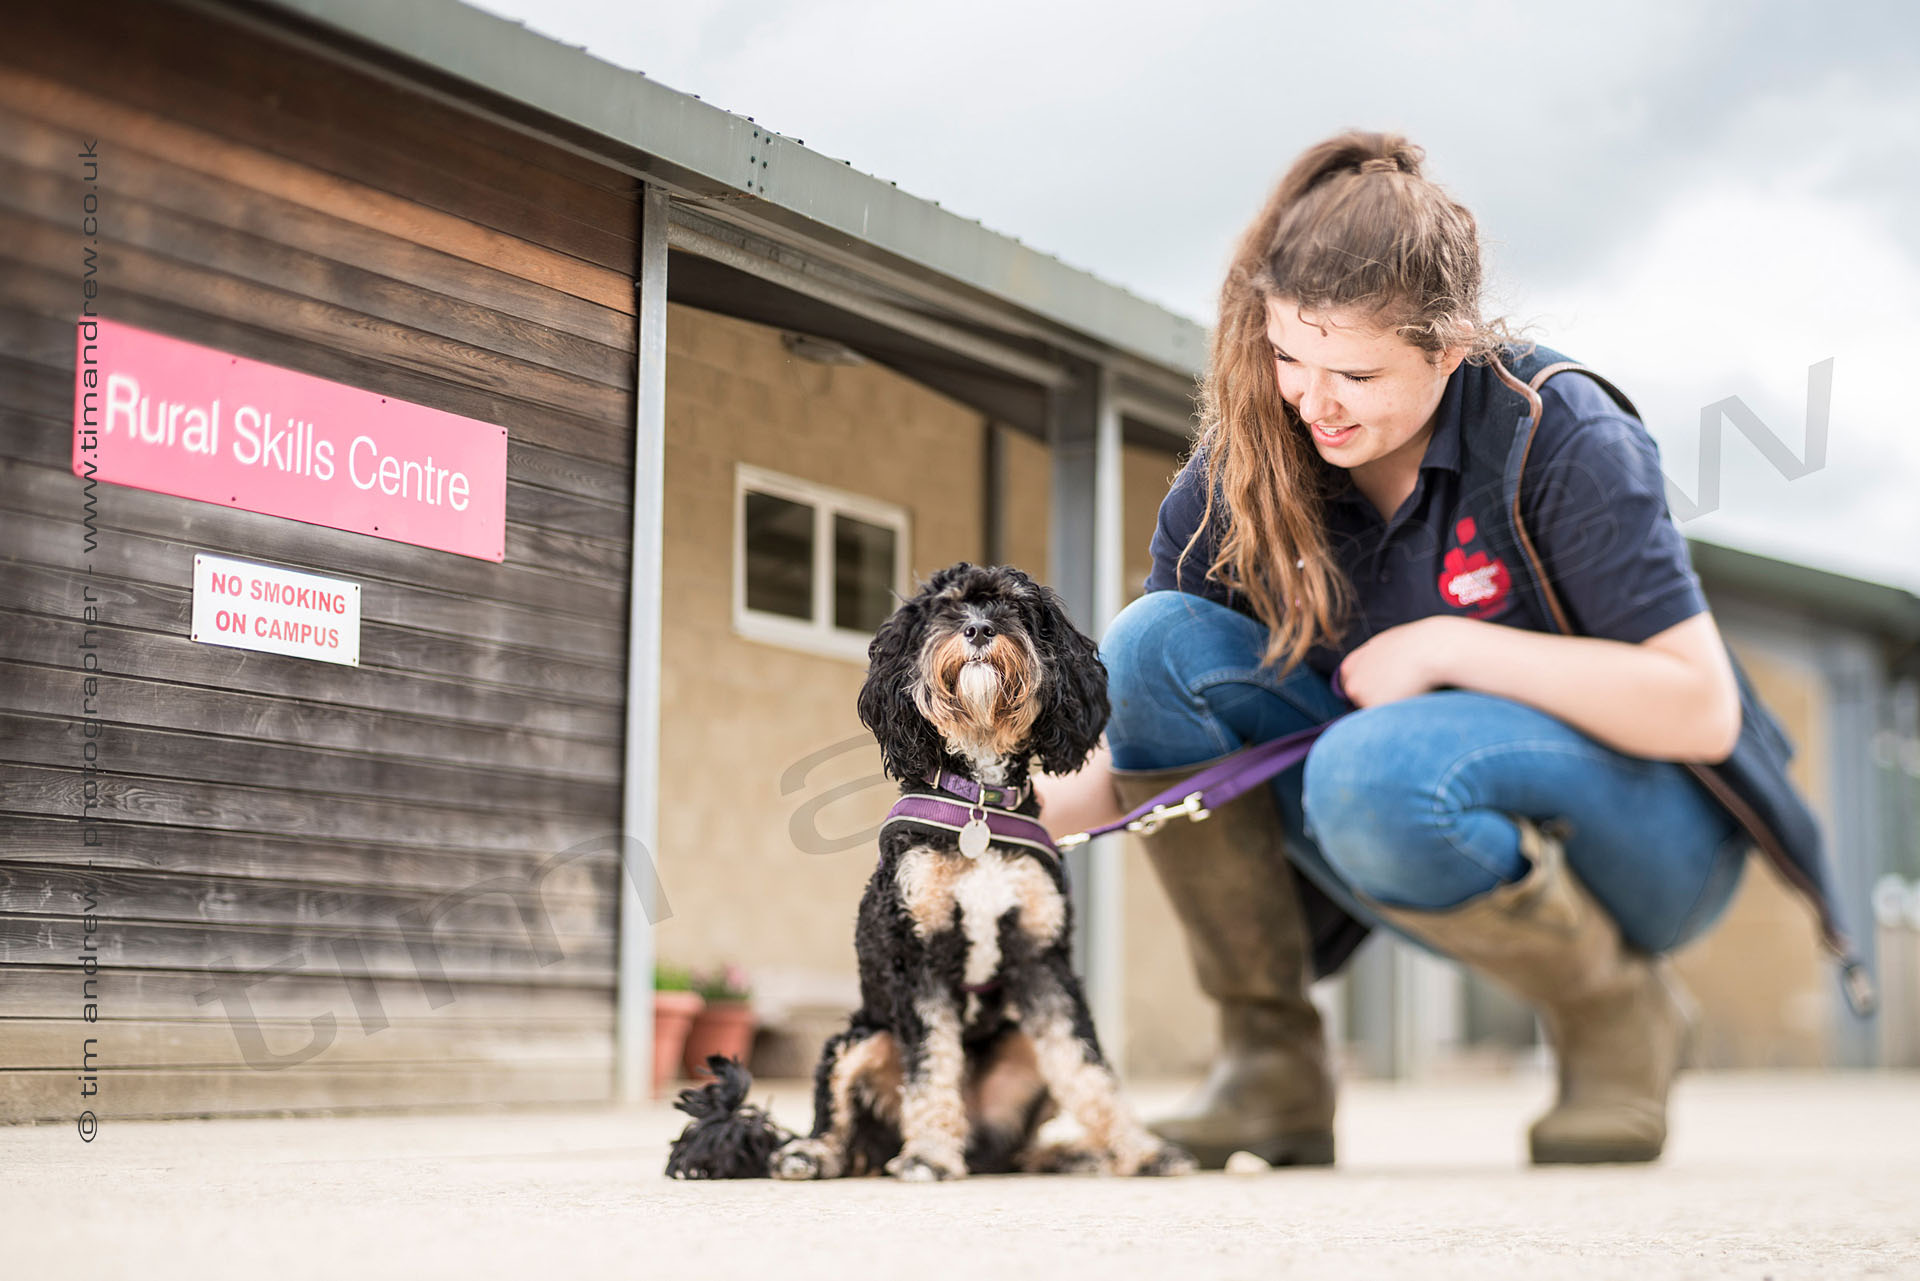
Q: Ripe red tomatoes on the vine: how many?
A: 0